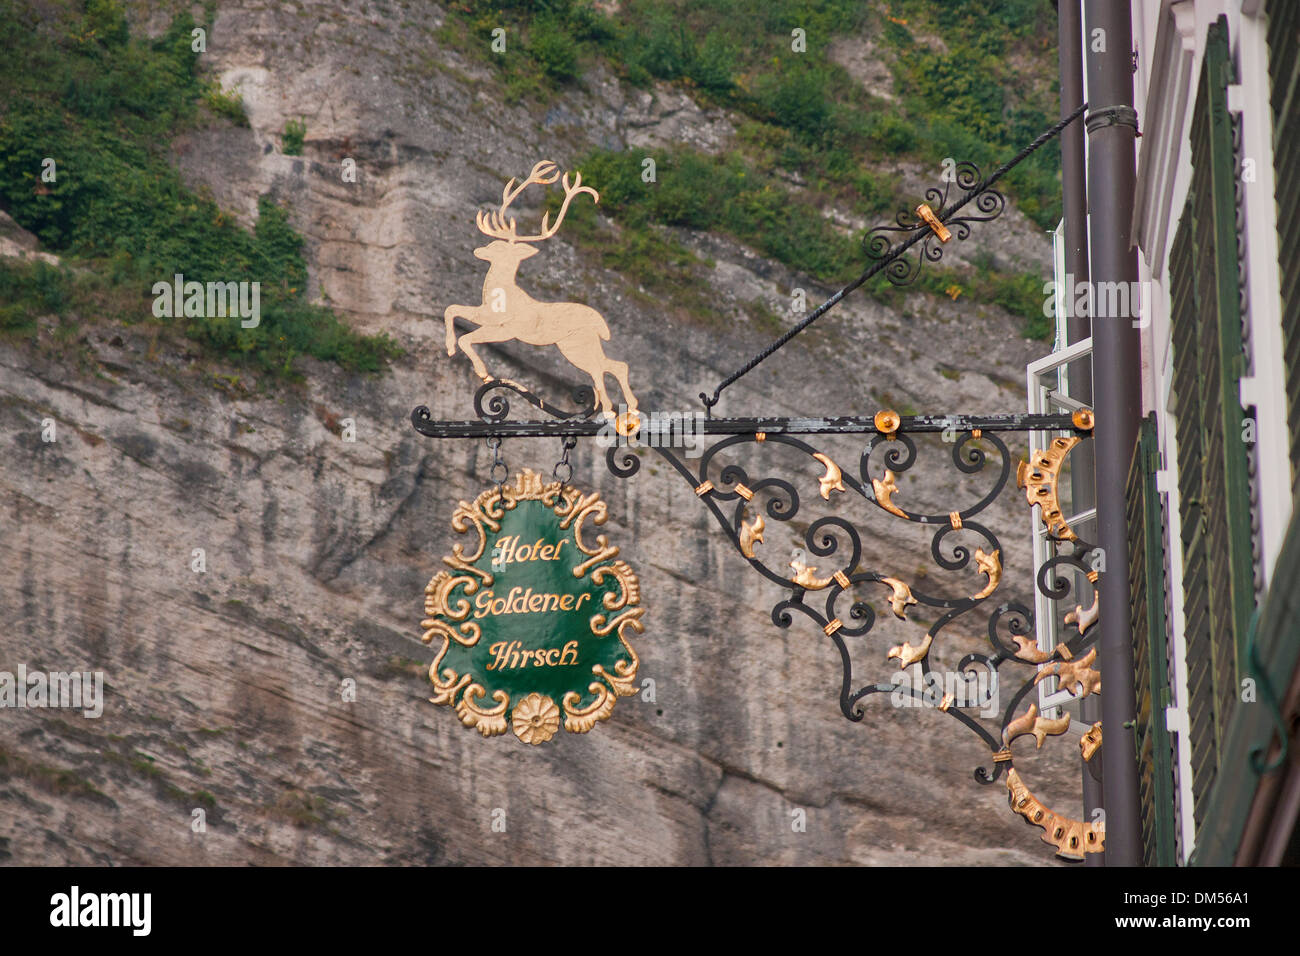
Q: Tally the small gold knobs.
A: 3